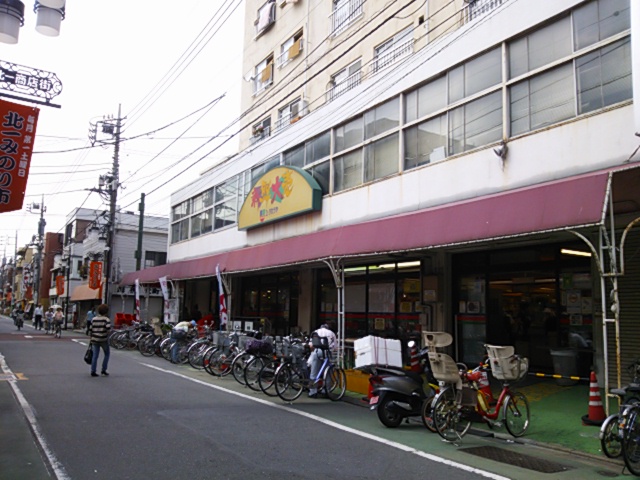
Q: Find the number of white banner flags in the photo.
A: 3